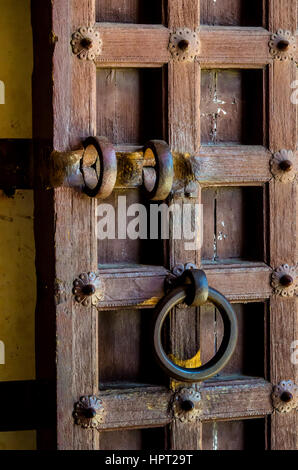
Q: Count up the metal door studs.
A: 9